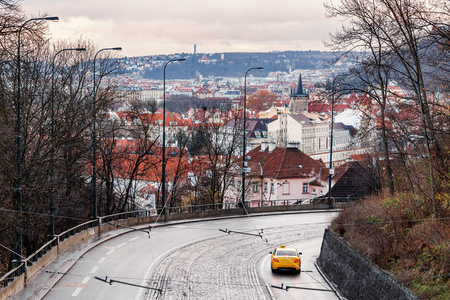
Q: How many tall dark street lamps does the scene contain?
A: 6